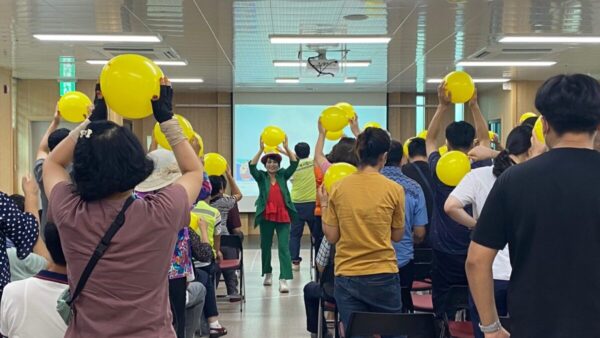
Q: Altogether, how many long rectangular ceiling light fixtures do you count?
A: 9